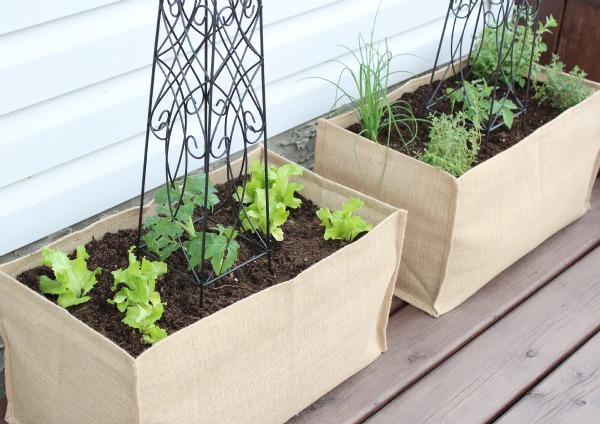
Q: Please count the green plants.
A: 10